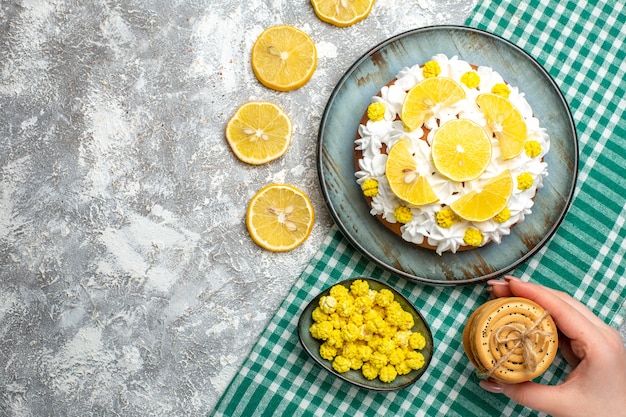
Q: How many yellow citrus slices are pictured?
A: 9